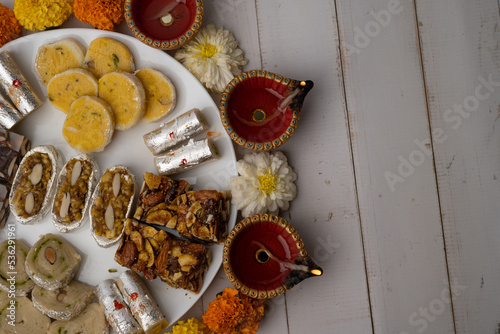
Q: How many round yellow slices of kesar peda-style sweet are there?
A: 6